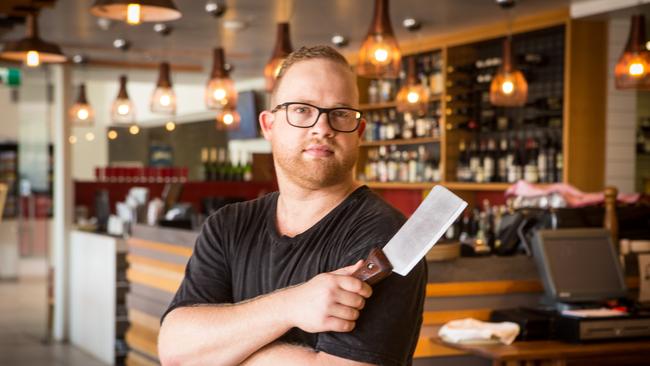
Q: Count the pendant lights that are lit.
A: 12